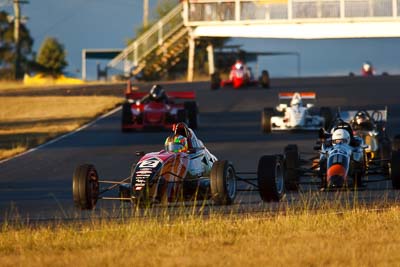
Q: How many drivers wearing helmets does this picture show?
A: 7